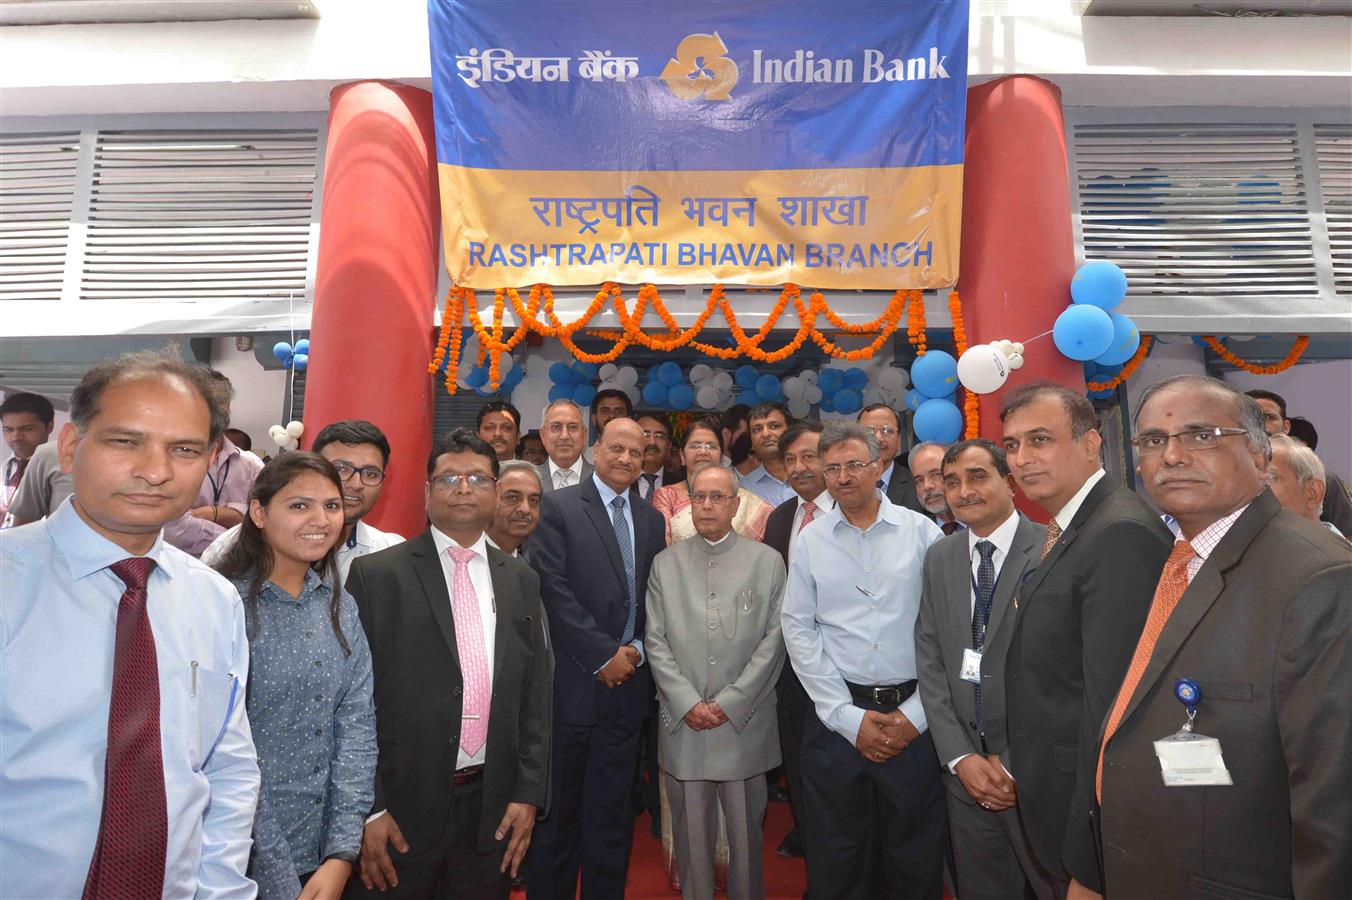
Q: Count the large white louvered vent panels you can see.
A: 4